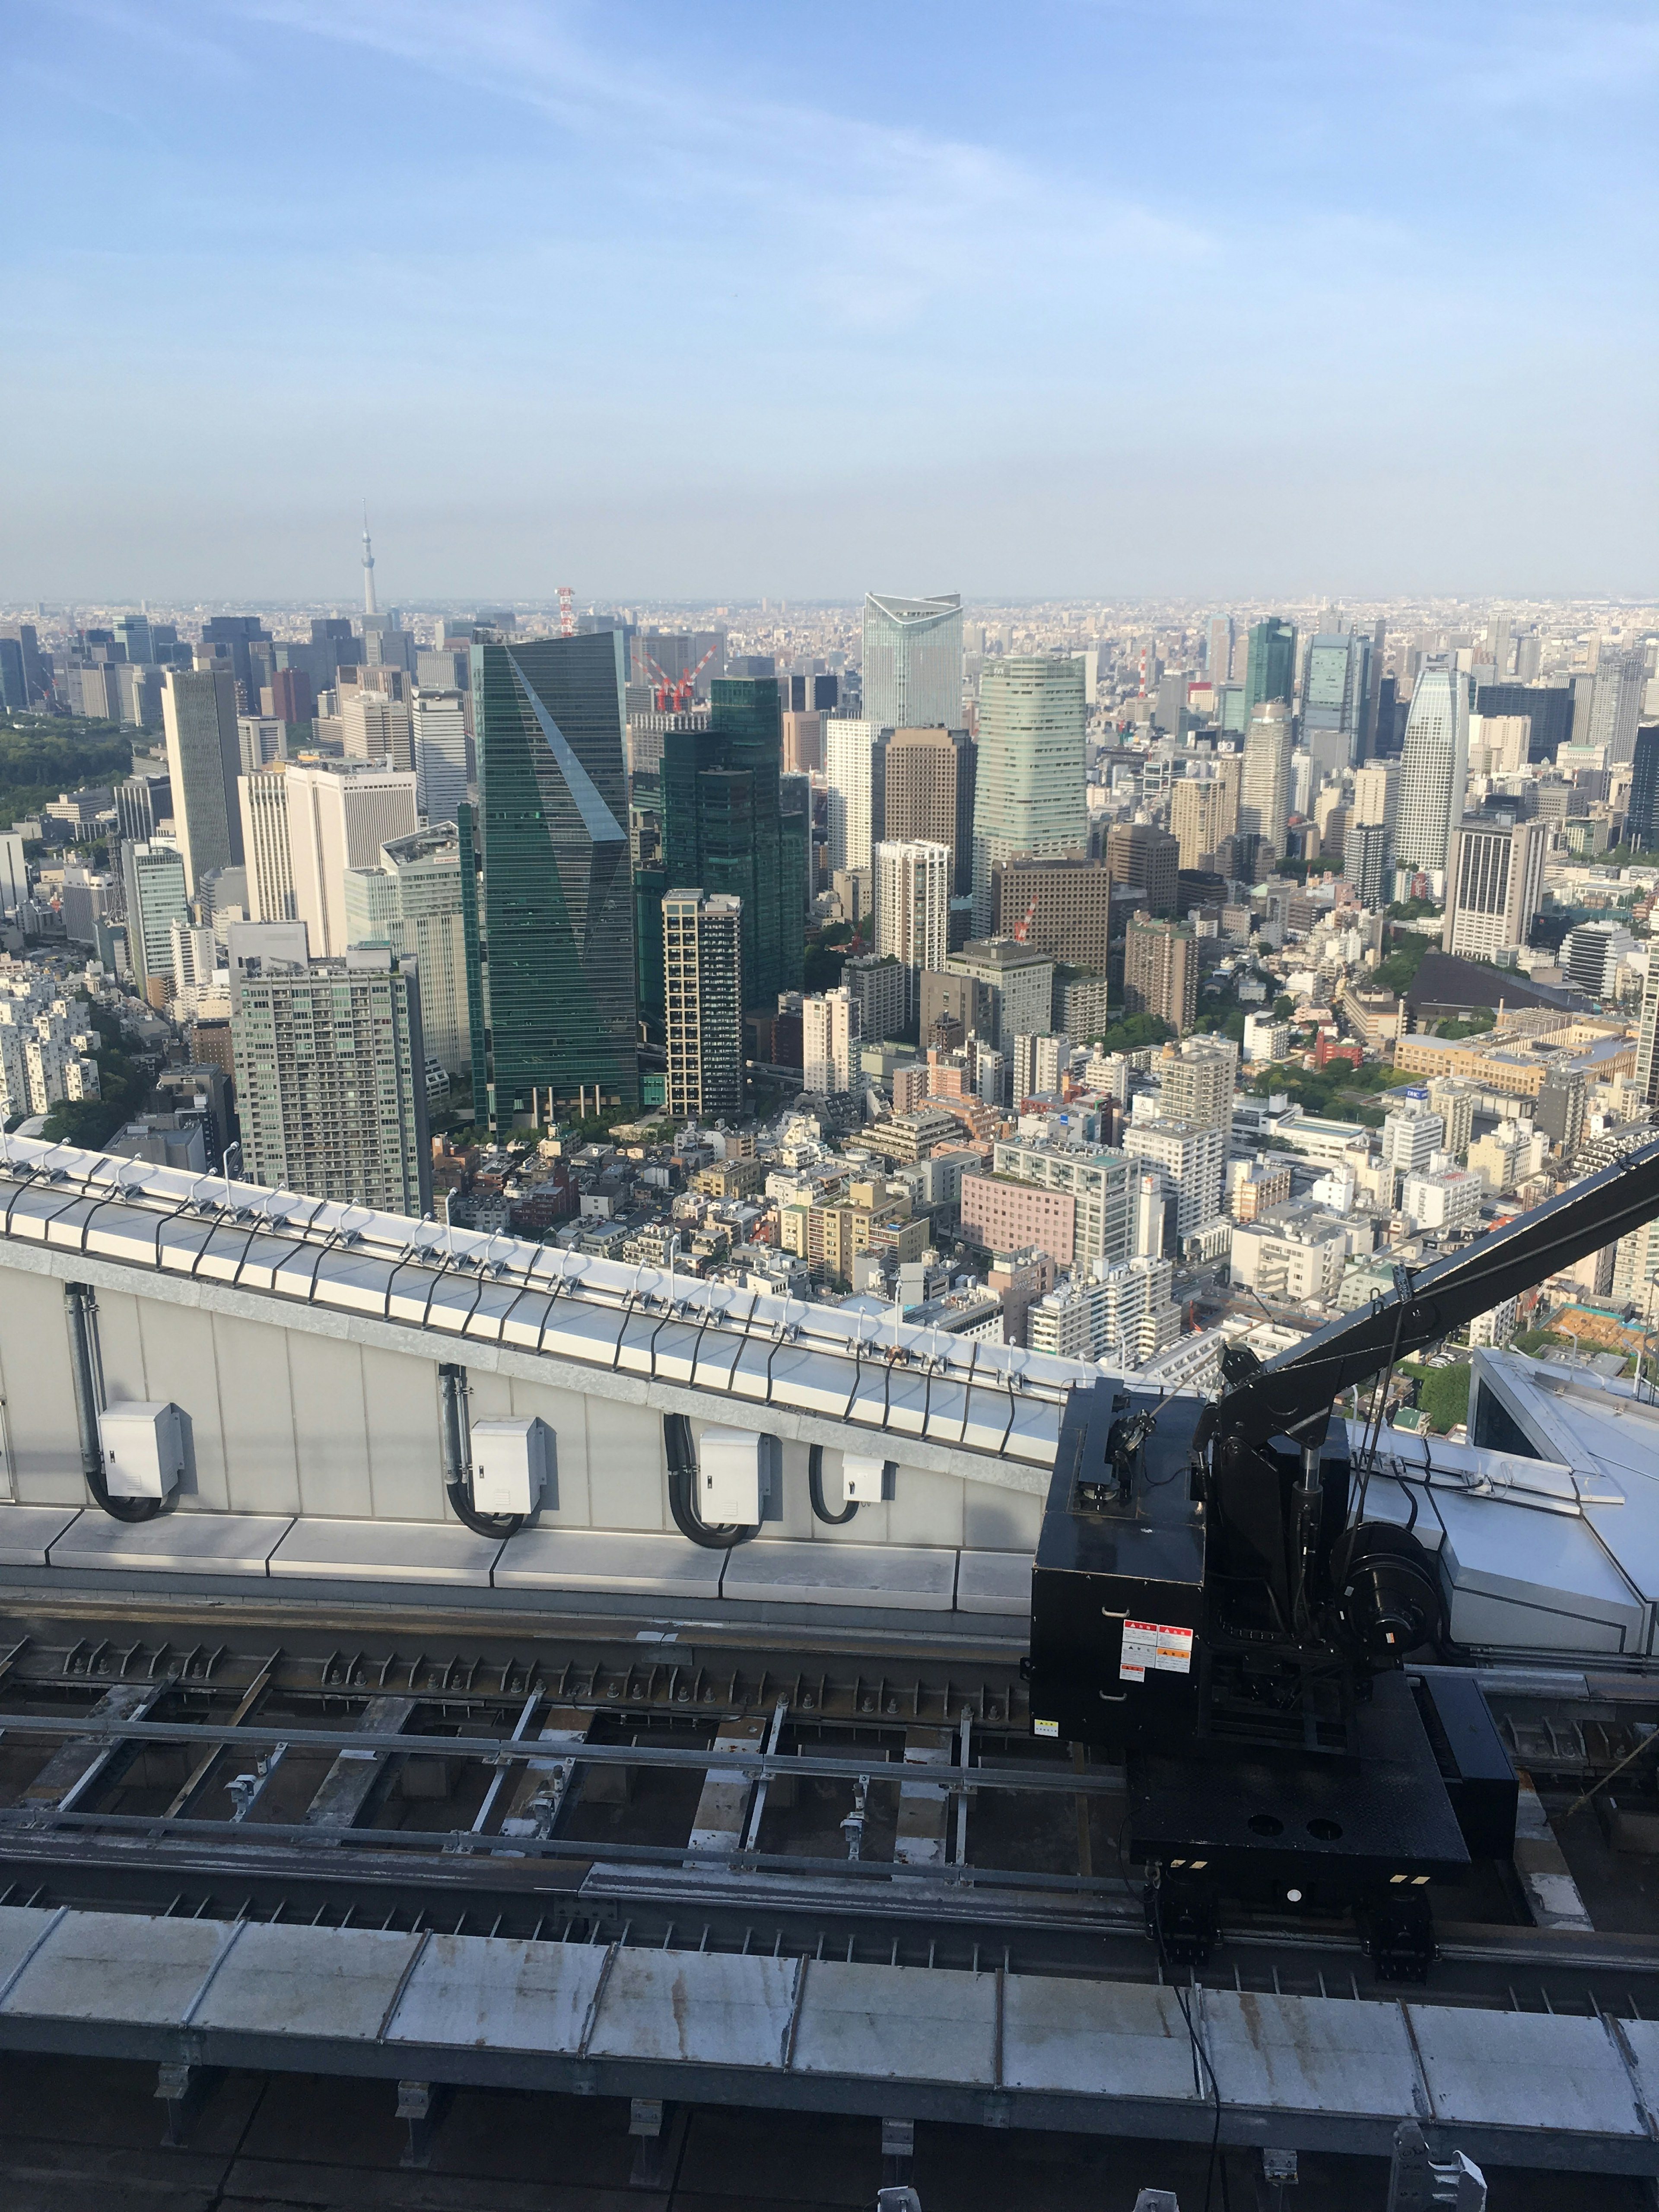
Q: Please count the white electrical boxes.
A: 4